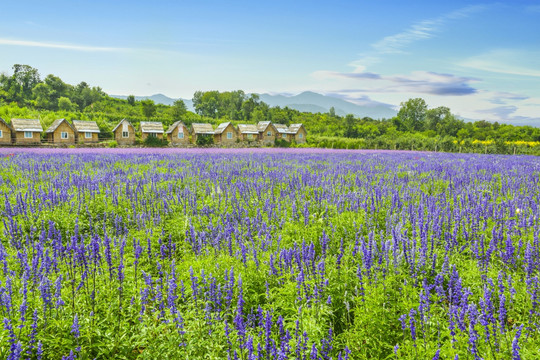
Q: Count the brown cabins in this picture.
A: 13